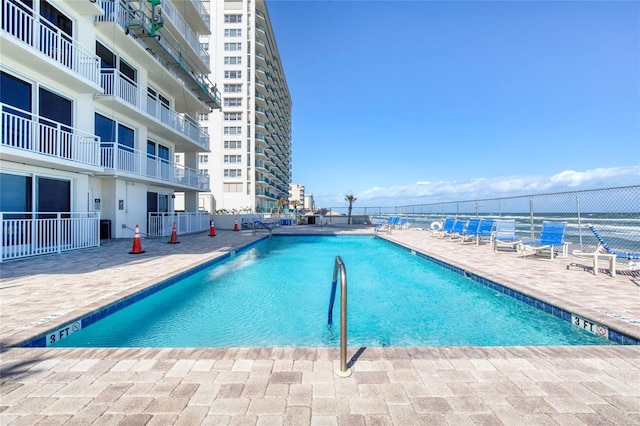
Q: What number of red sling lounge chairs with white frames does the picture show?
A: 0